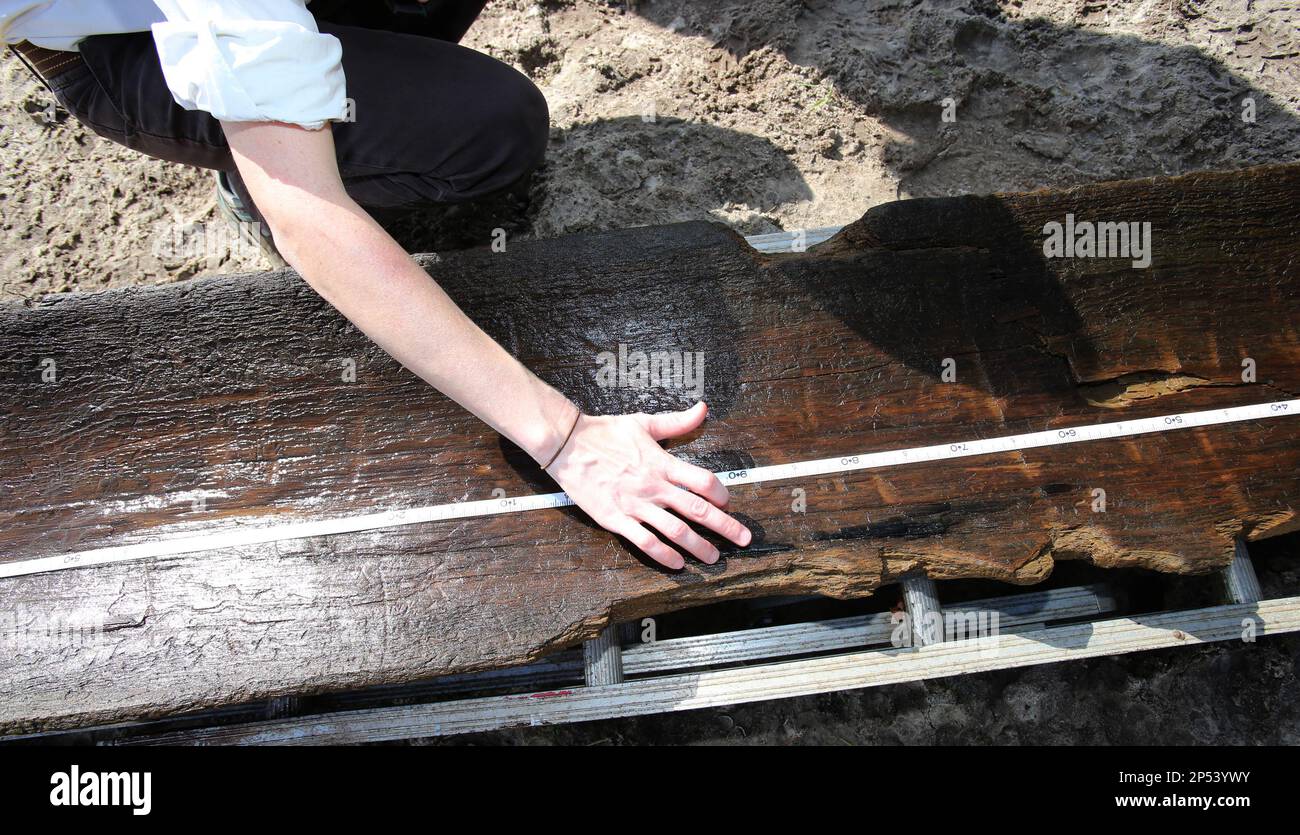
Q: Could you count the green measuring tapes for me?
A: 0